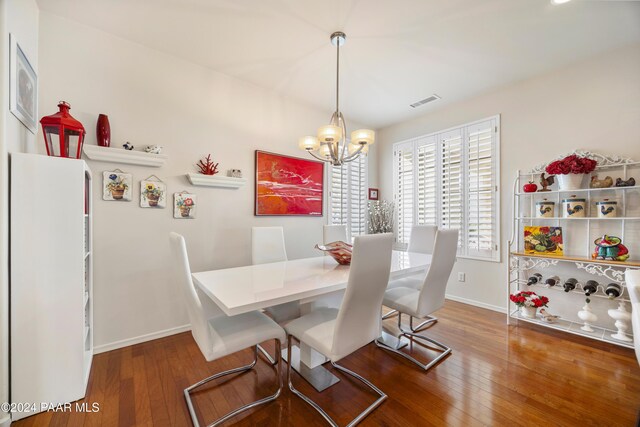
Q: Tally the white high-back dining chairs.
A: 6